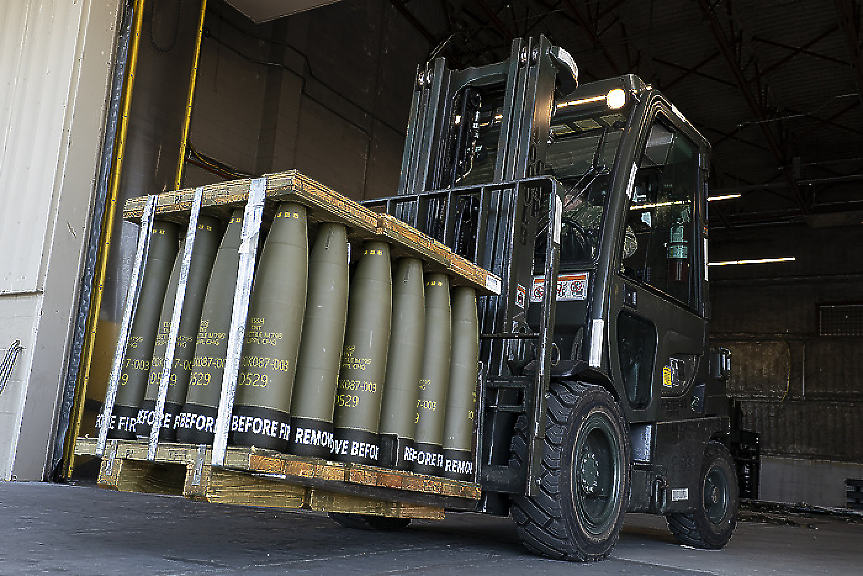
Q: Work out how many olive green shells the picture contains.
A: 9